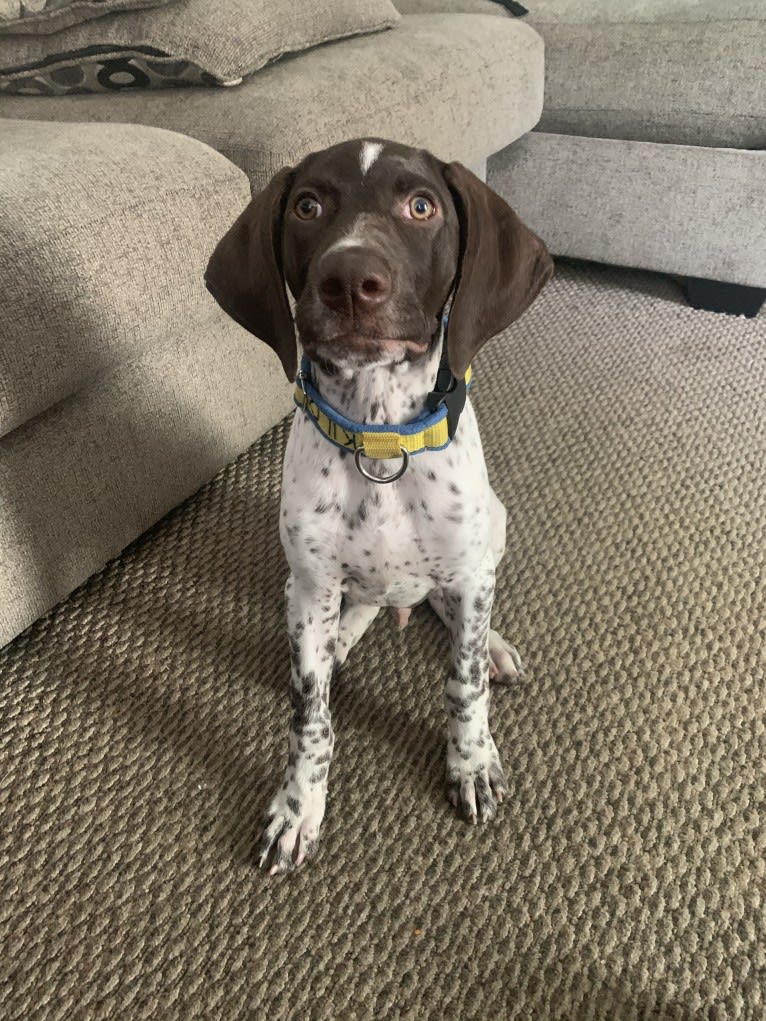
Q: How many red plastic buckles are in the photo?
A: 0